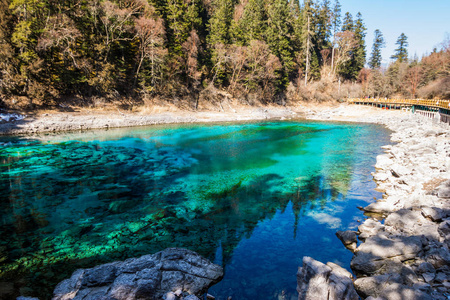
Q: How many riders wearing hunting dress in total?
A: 0